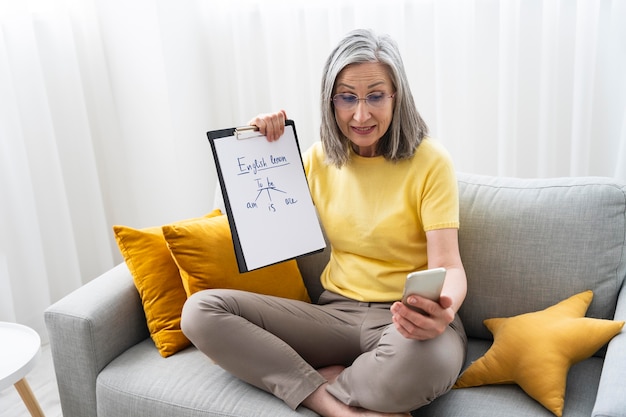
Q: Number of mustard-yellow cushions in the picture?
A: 3